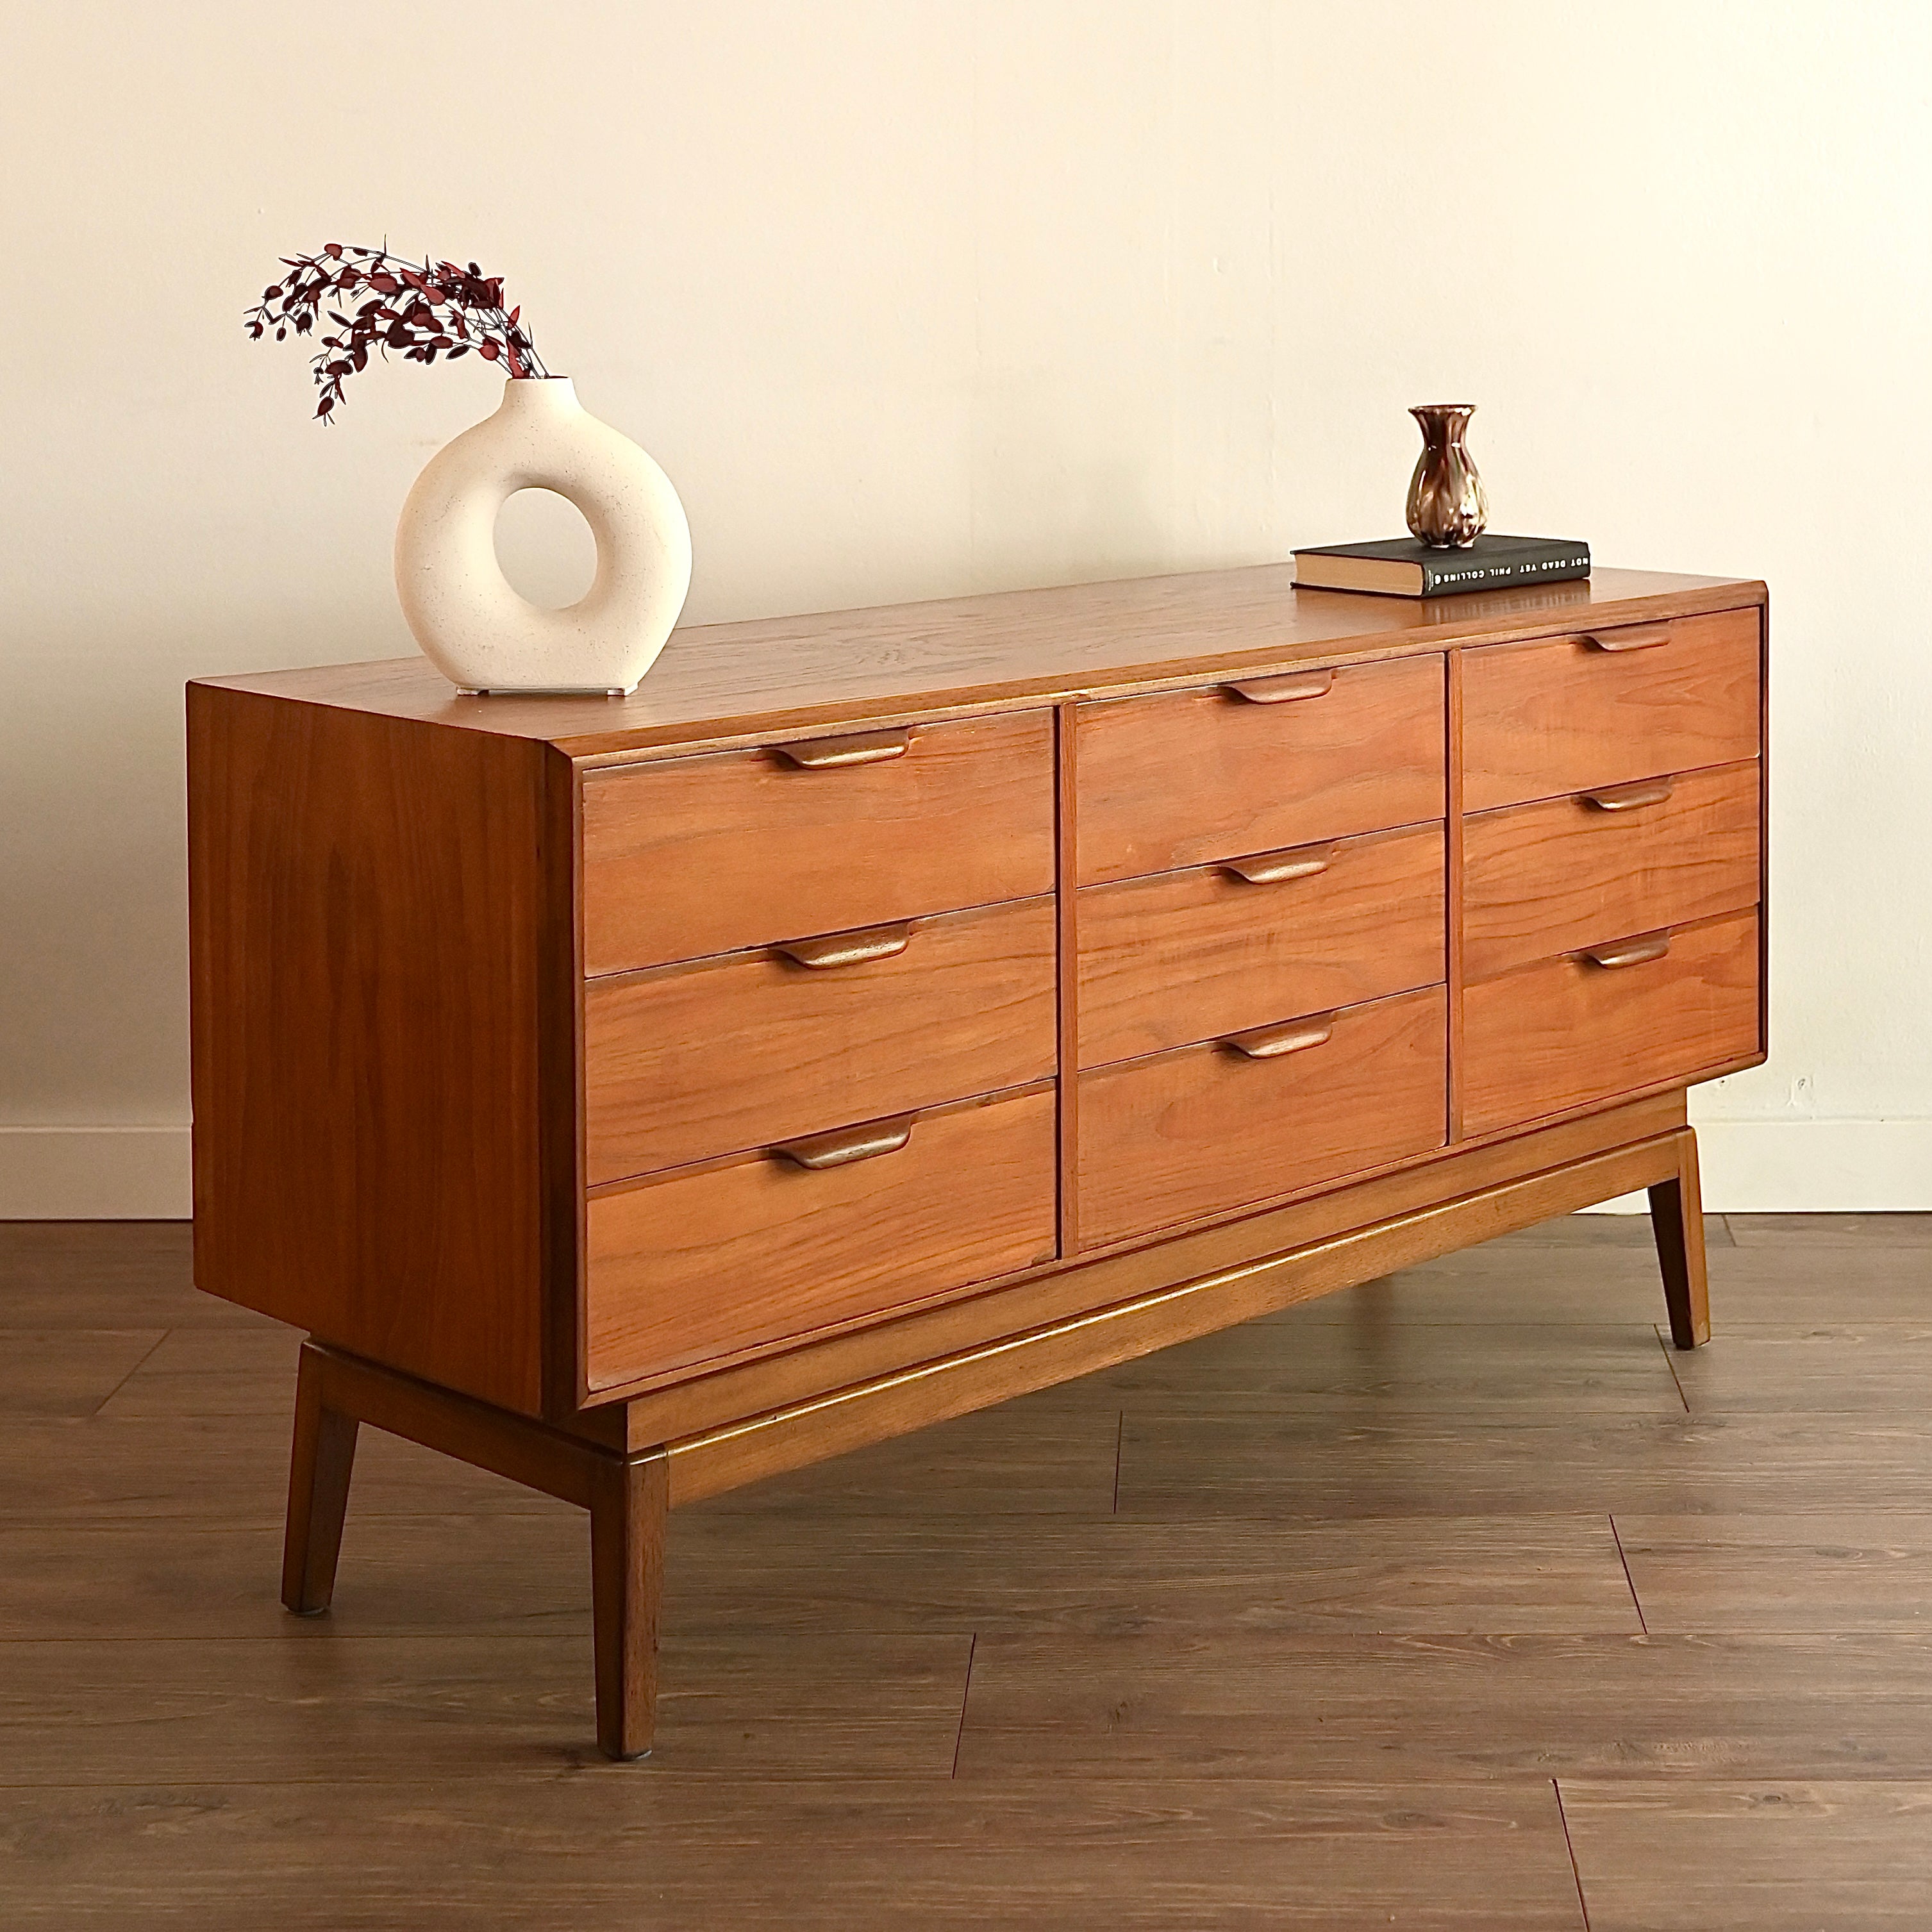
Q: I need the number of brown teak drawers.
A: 9